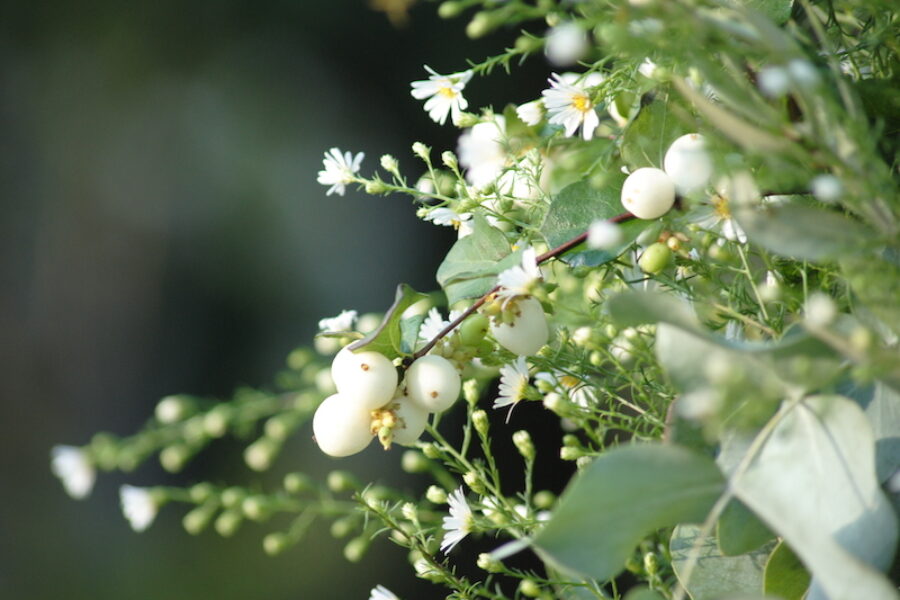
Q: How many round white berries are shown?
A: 7